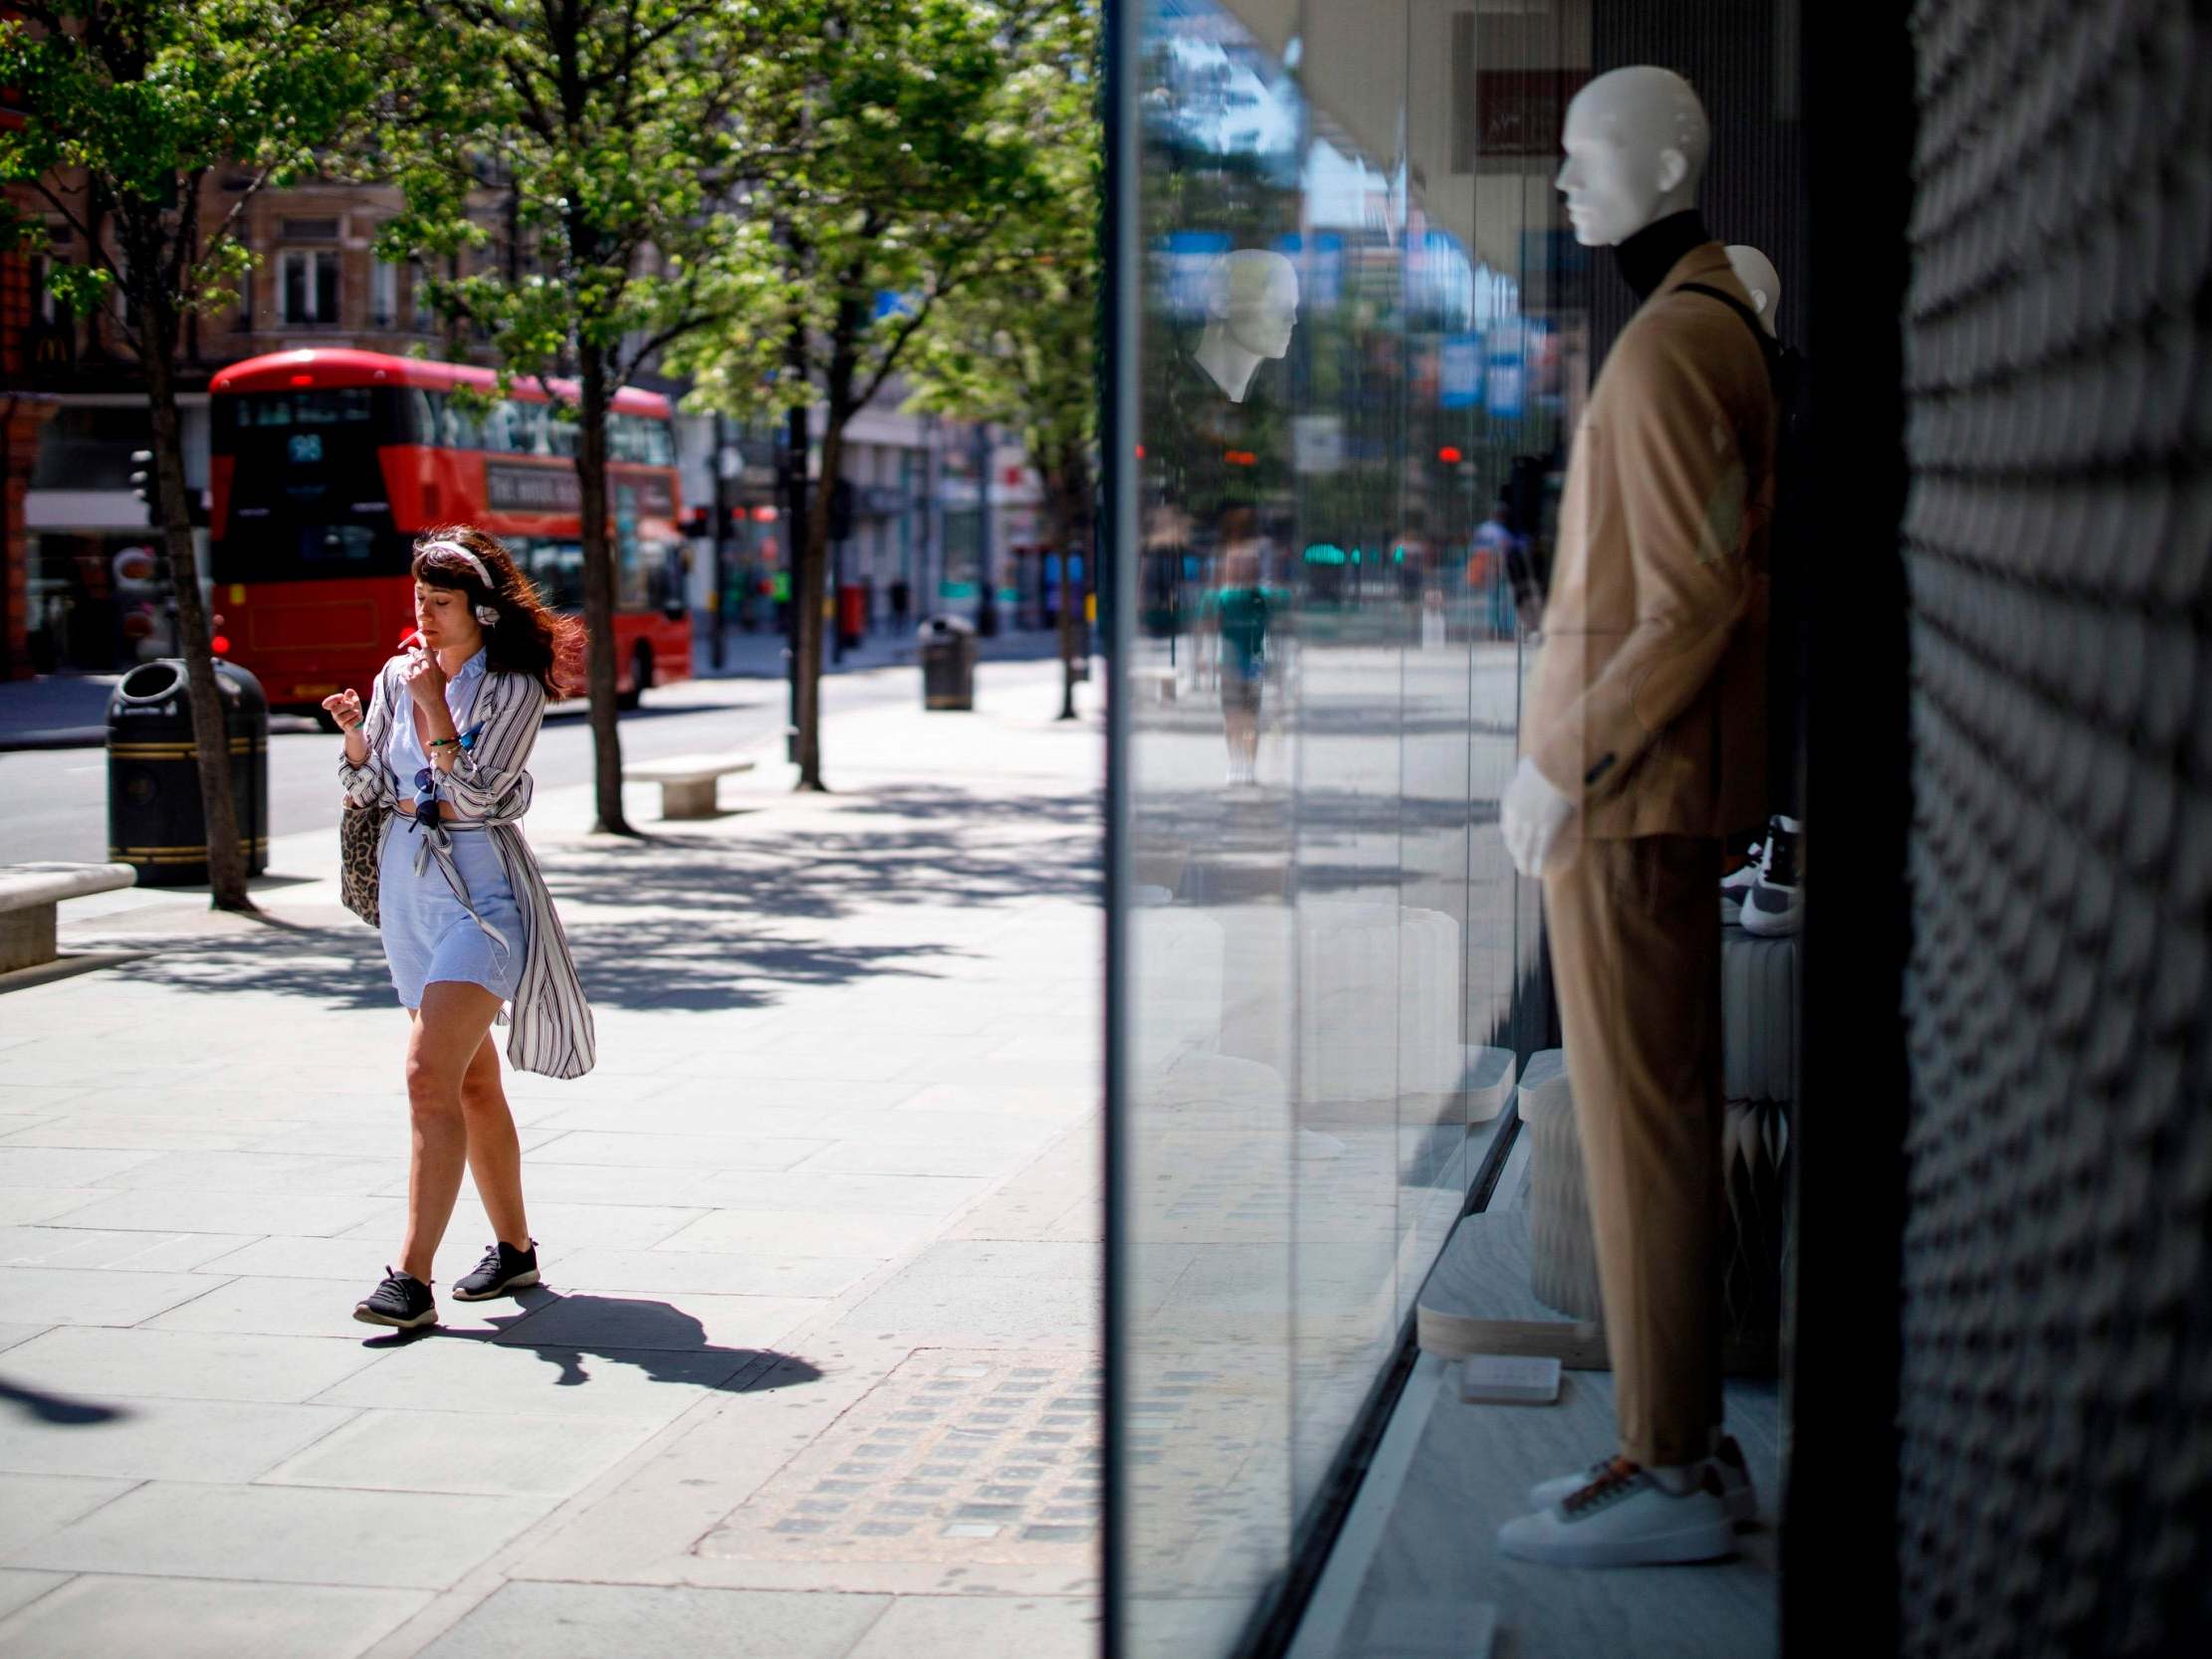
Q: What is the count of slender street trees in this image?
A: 4